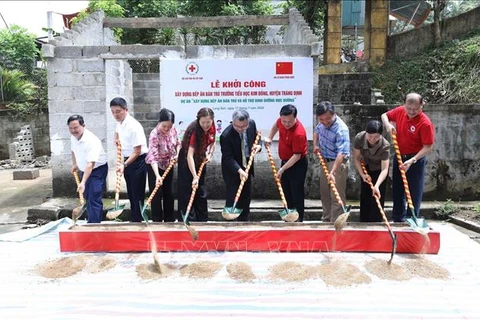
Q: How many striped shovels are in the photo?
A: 9